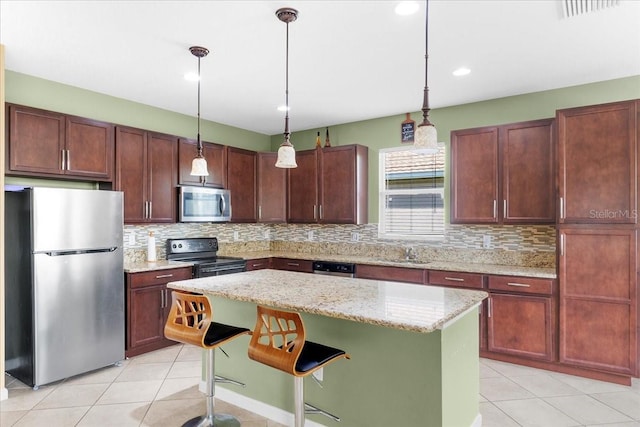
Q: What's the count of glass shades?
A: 3